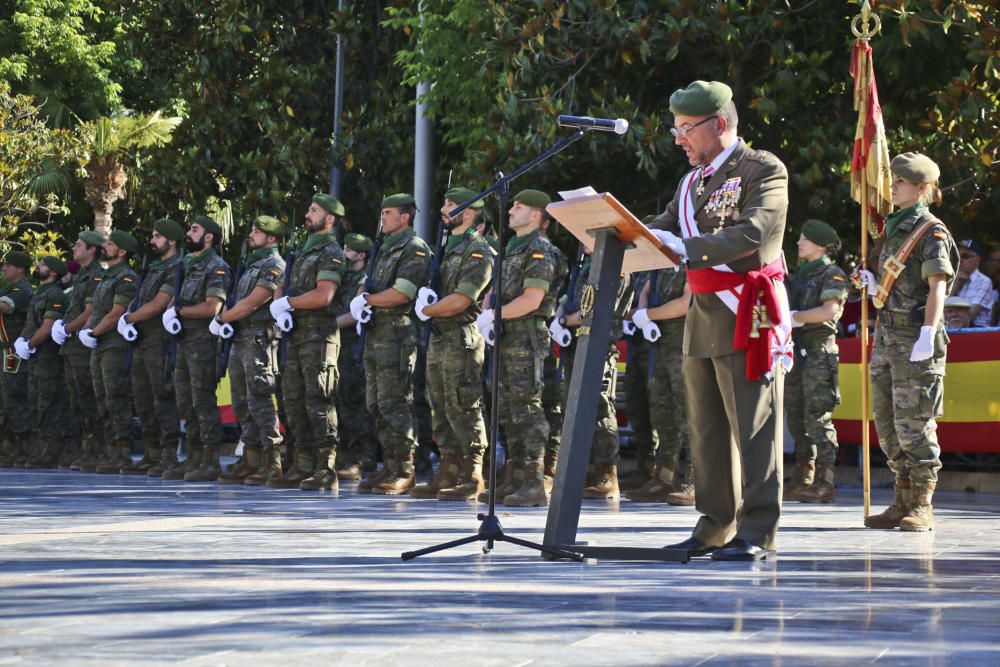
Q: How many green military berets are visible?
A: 15